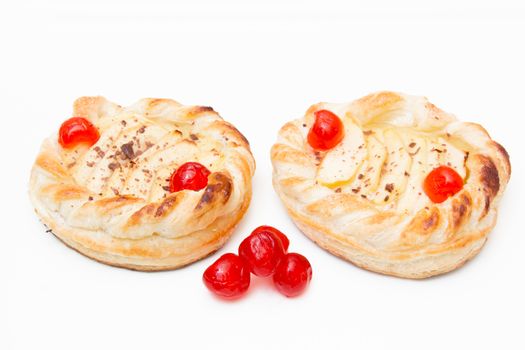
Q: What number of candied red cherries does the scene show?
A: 8